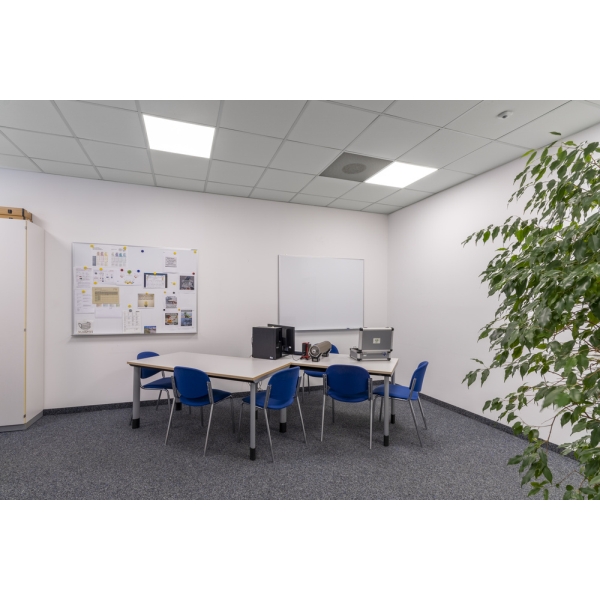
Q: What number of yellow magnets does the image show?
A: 14